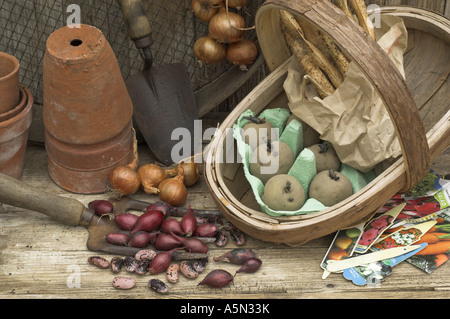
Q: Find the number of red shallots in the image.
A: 15